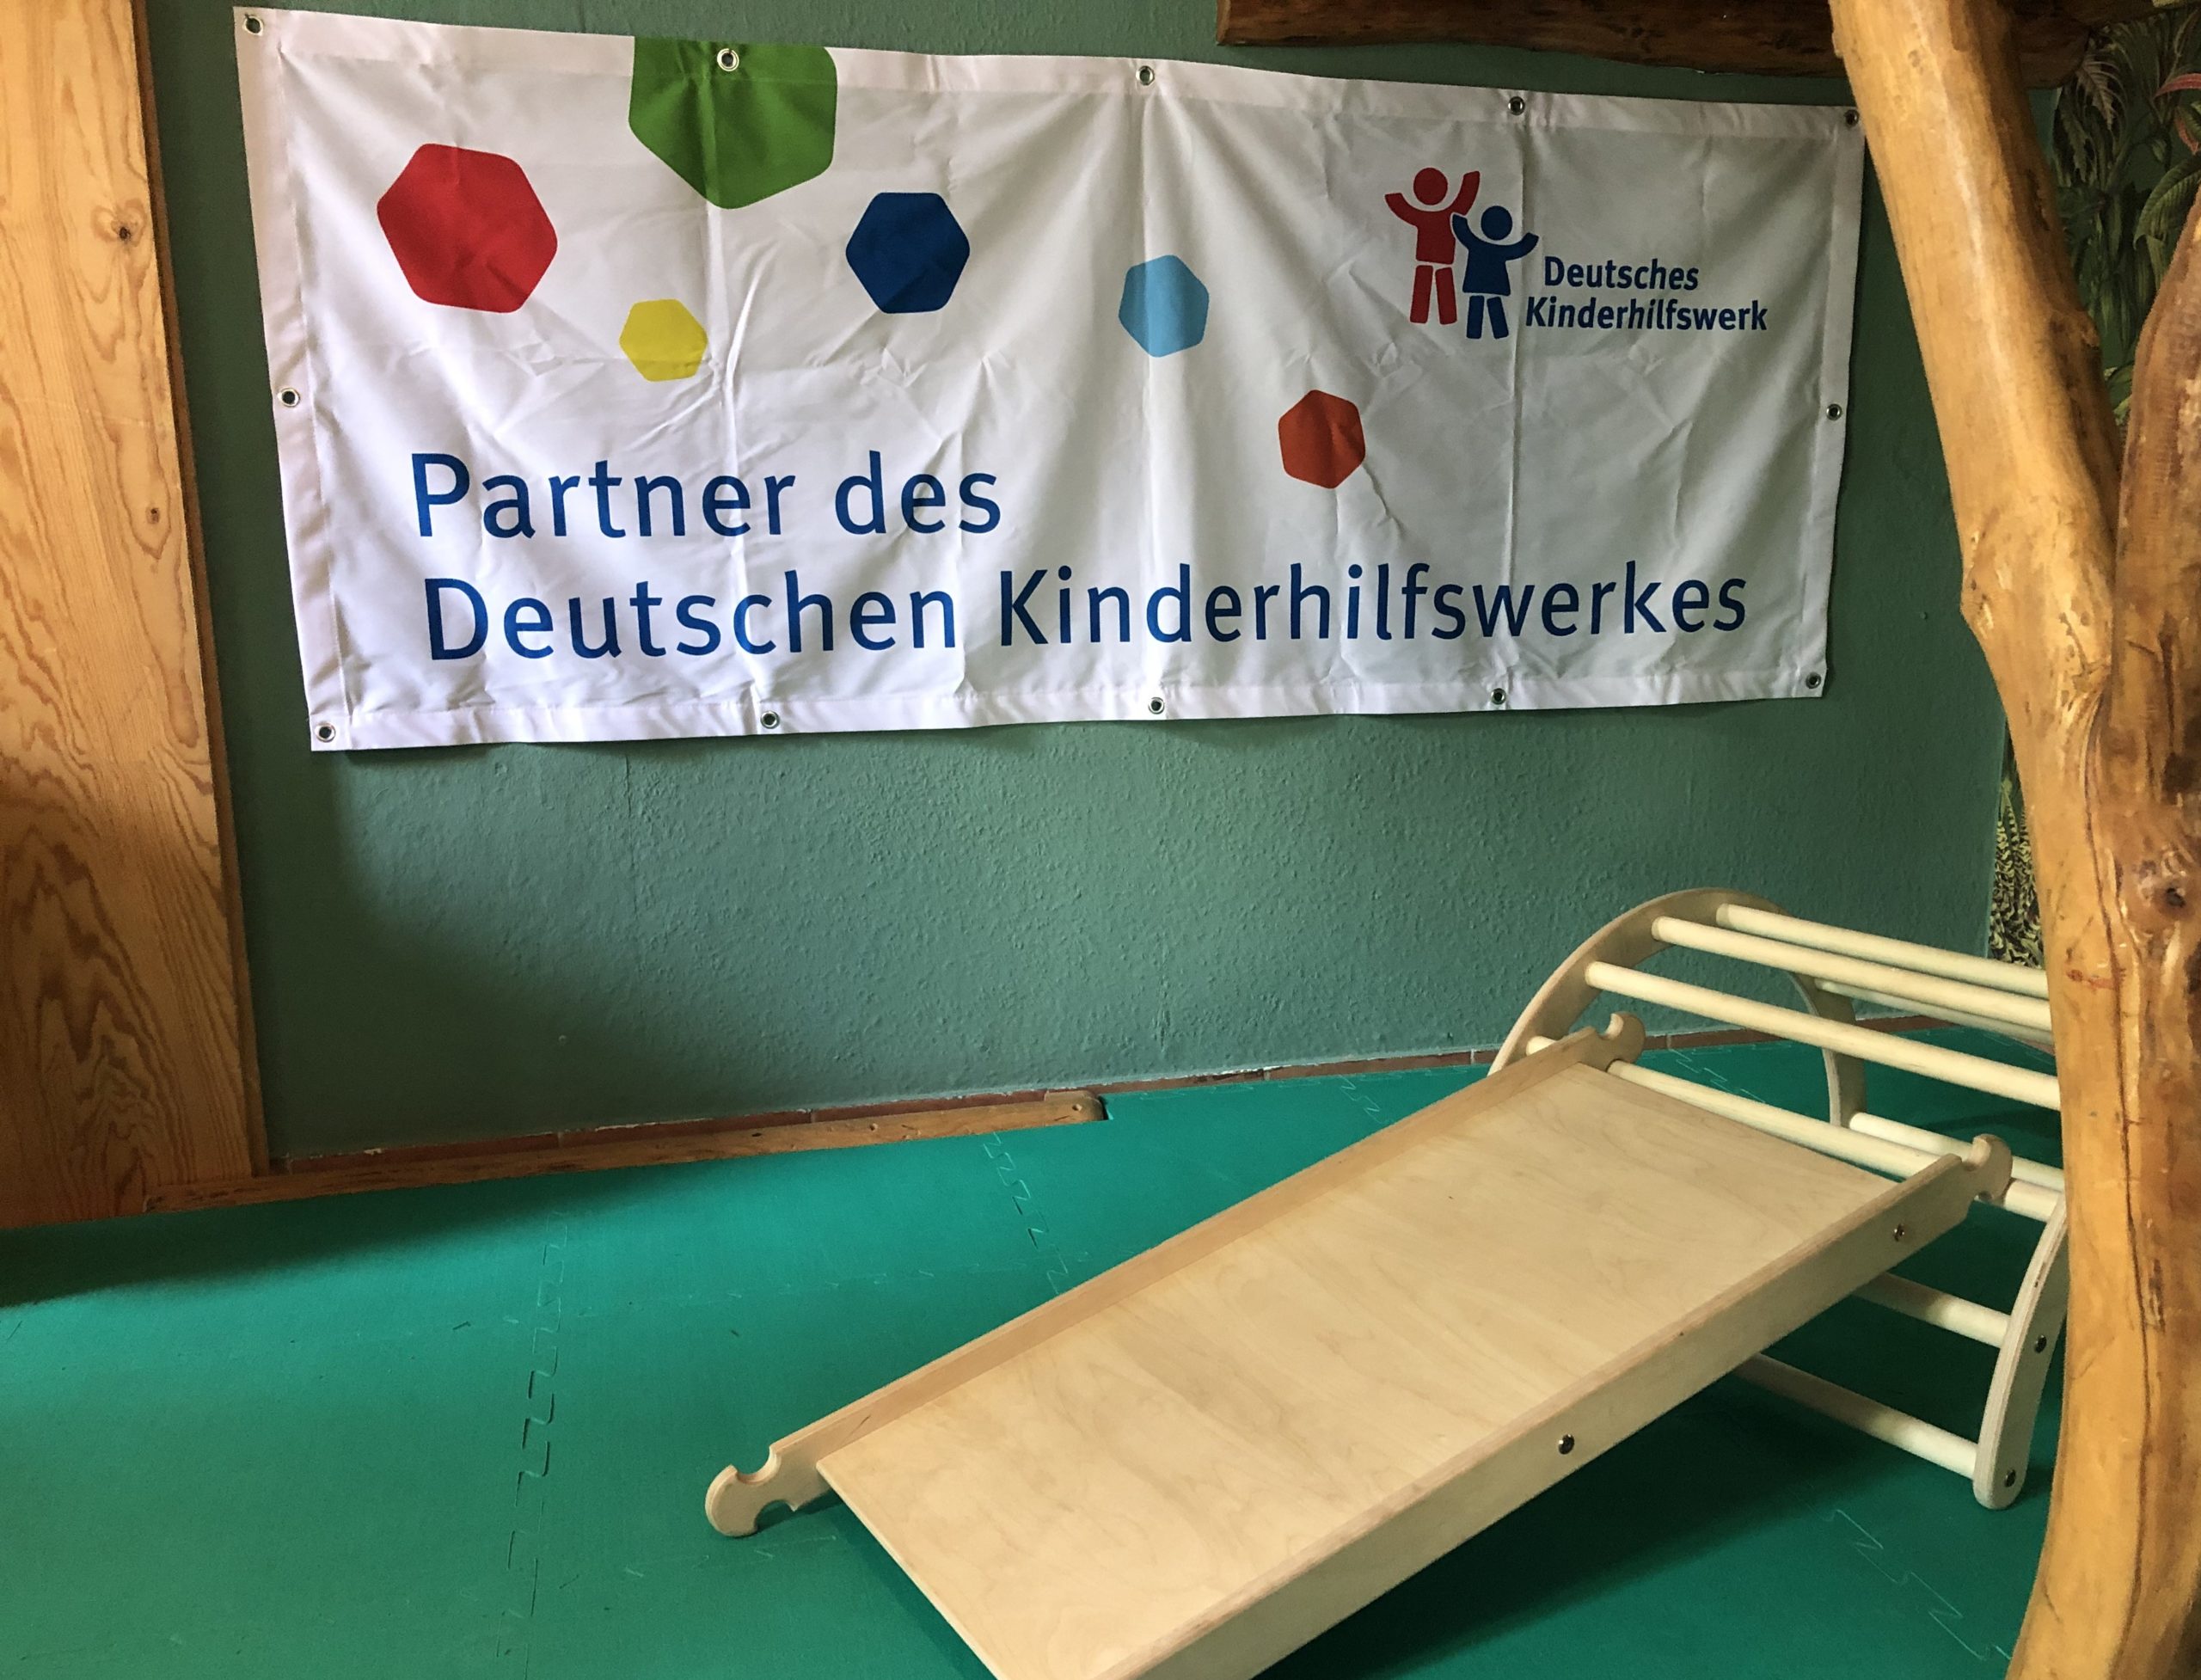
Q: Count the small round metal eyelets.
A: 12